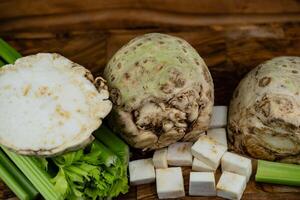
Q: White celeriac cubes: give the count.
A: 11